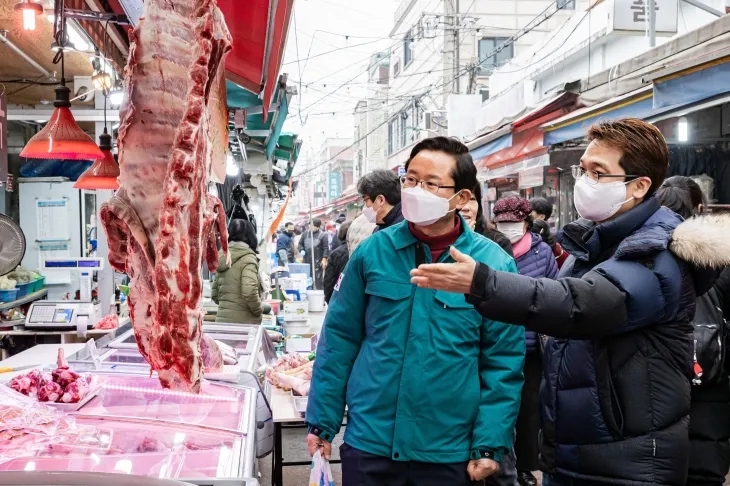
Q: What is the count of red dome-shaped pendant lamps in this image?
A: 2